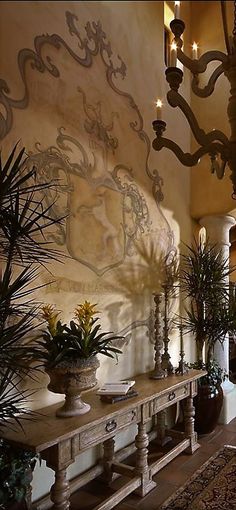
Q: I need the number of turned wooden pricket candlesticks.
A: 3